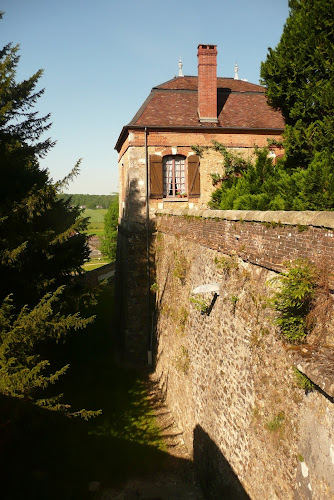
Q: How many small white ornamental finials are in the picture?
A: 2